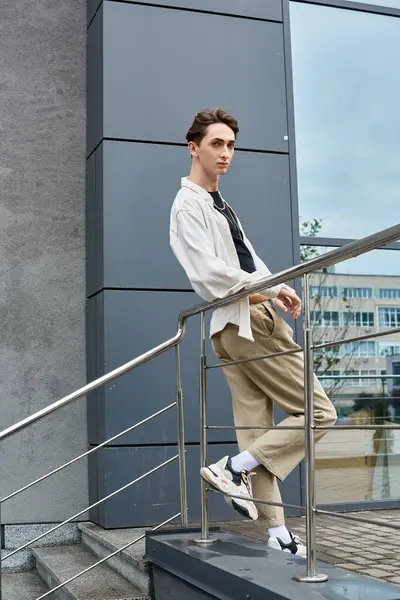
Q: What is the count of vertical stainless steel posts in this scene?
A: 3